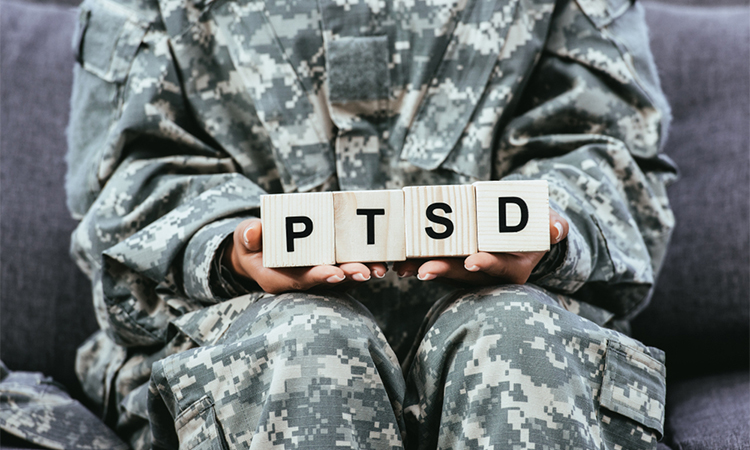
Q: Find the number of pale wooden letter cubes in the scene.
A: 4